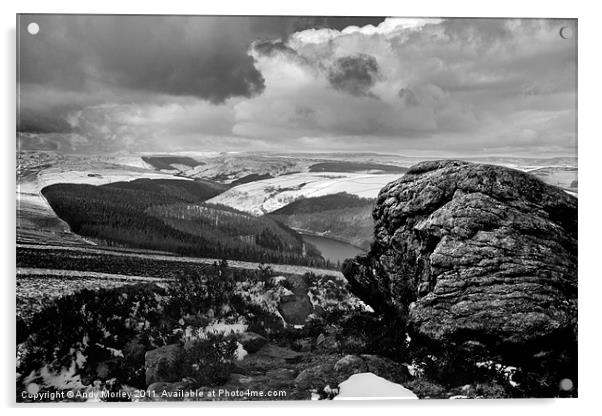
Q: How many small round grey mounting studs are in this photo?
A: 4